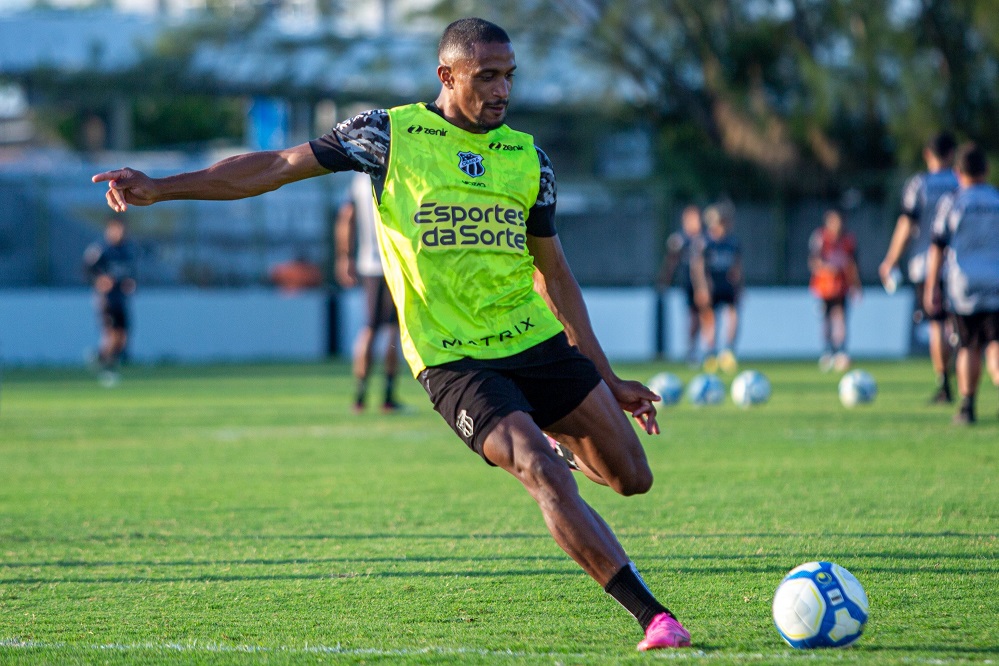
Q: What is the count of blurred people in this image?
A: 7